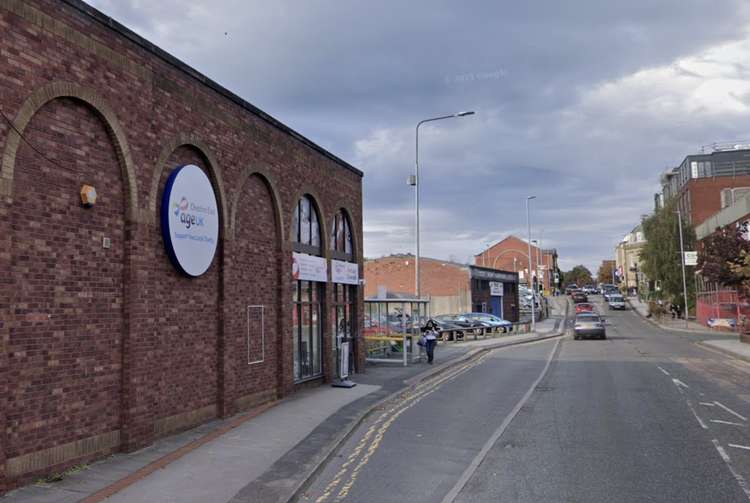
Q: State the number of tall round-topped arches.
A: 5